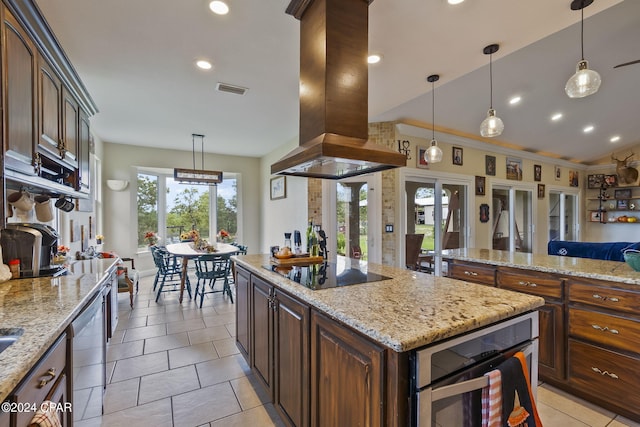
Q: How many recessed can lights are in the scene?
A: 8